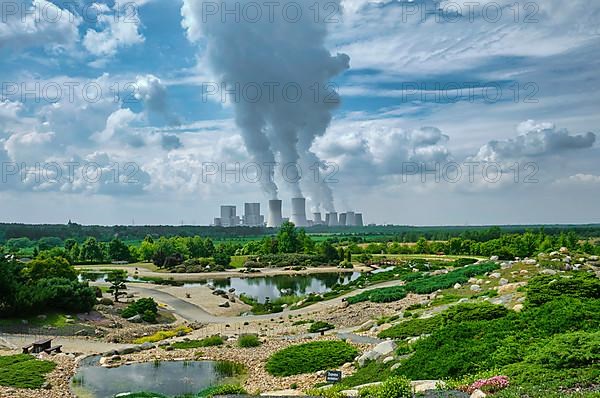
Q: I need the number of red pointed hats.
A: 0